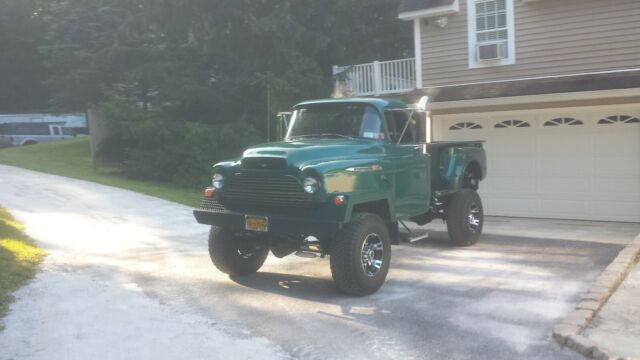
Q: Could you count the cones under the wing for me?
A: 0